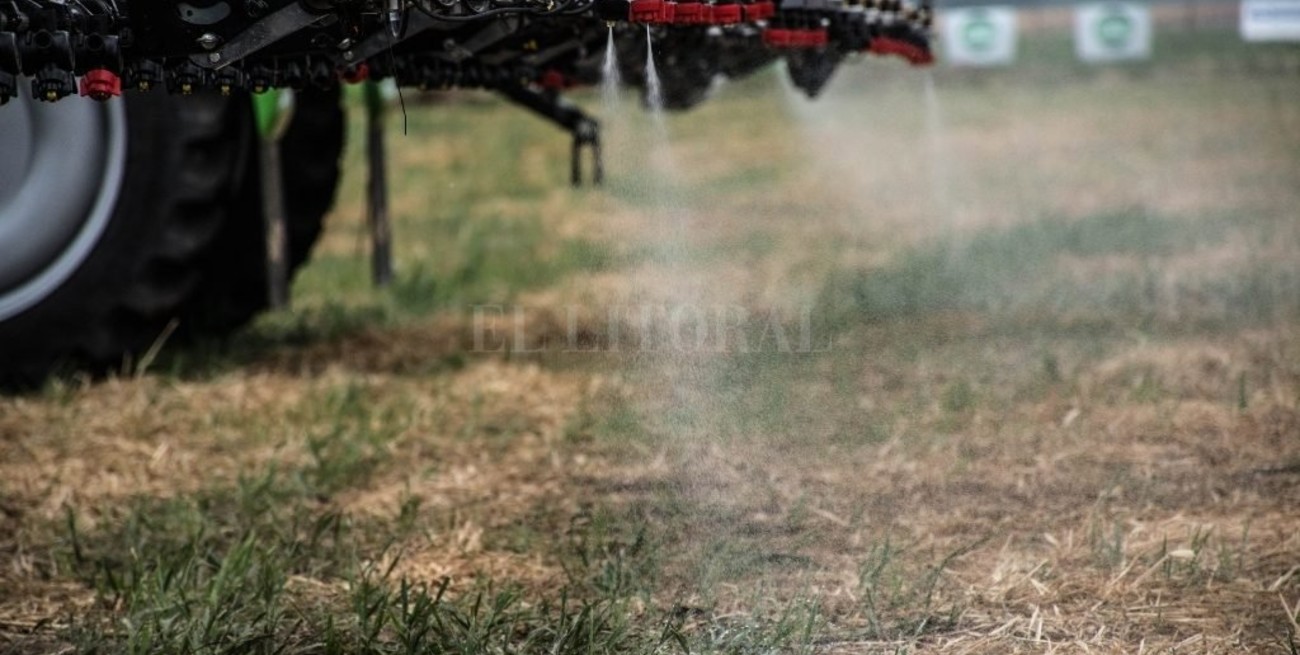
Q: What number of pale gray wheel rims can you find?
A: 1